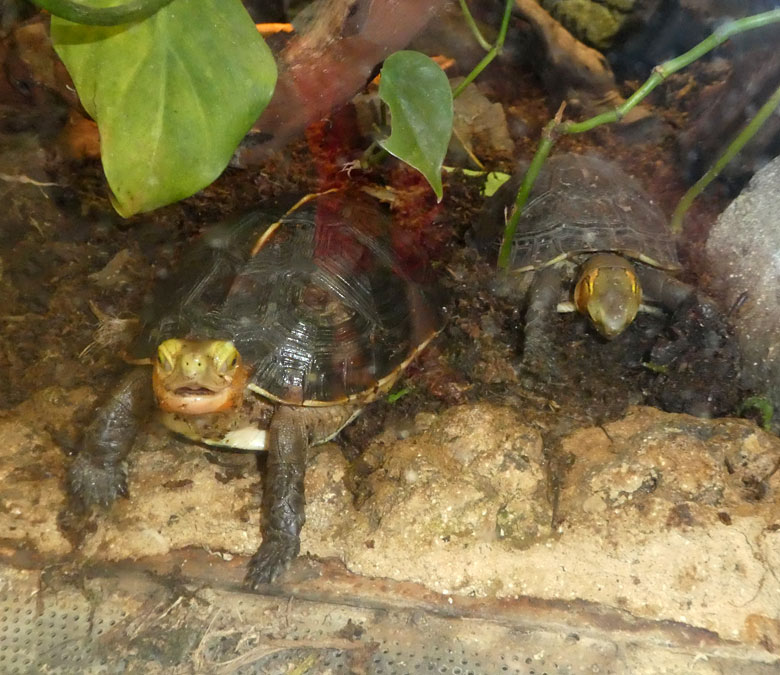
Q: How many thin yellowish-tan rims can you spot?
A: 2